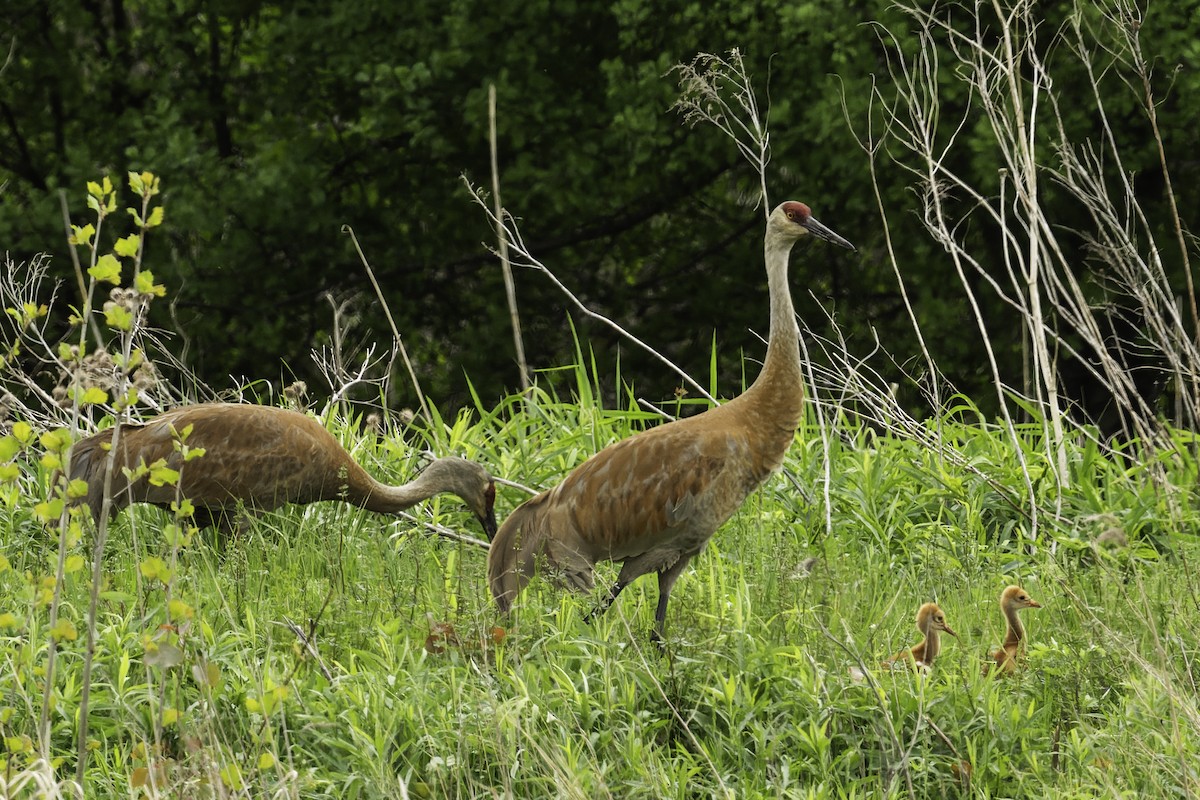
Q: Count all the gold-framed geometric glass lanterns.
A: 0